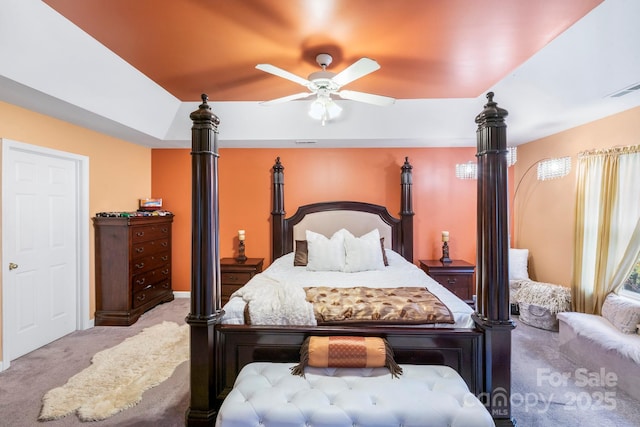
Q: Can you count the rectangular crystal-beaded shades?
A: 3